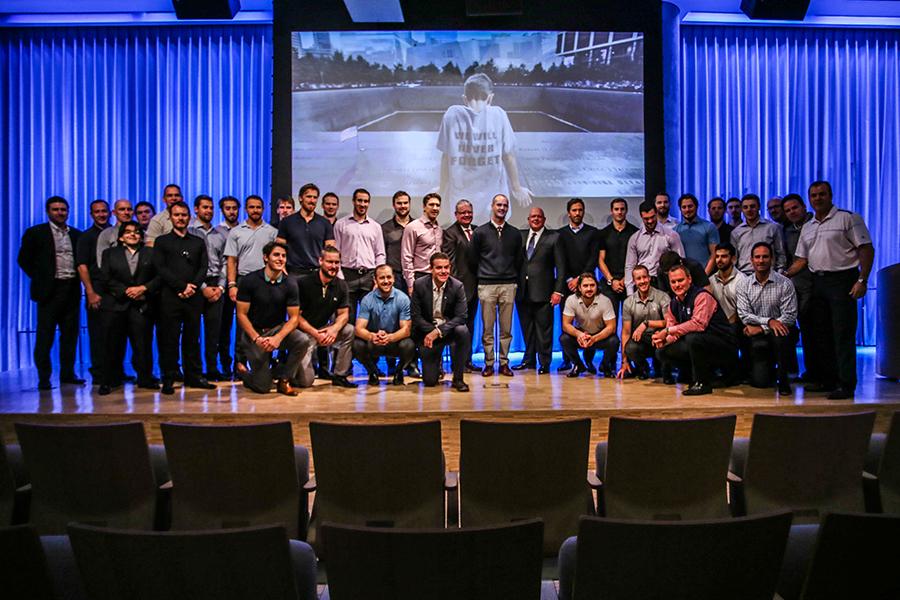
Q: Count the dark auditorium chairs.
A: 13